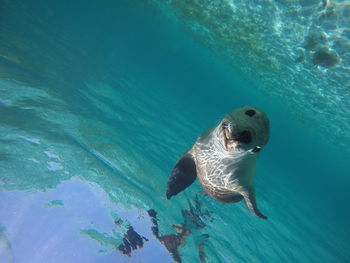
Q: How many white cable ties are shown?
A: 0